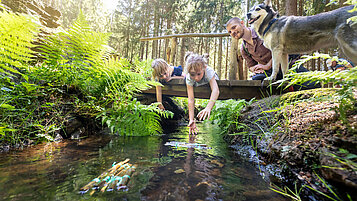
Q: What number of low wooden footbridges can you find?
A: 1